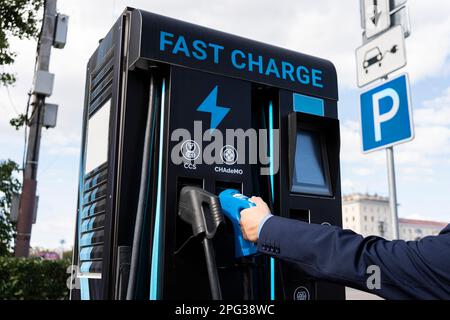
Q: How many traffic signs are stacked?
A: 3